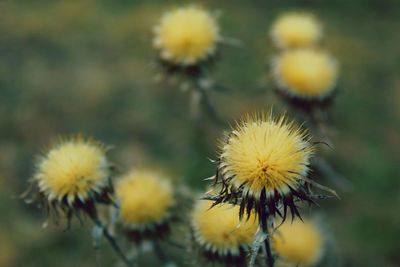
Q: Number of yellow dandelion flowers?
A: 8